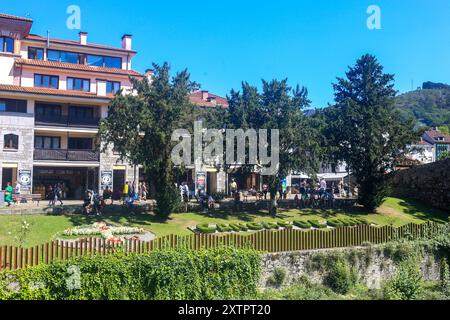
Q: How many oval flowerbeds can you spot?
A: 1